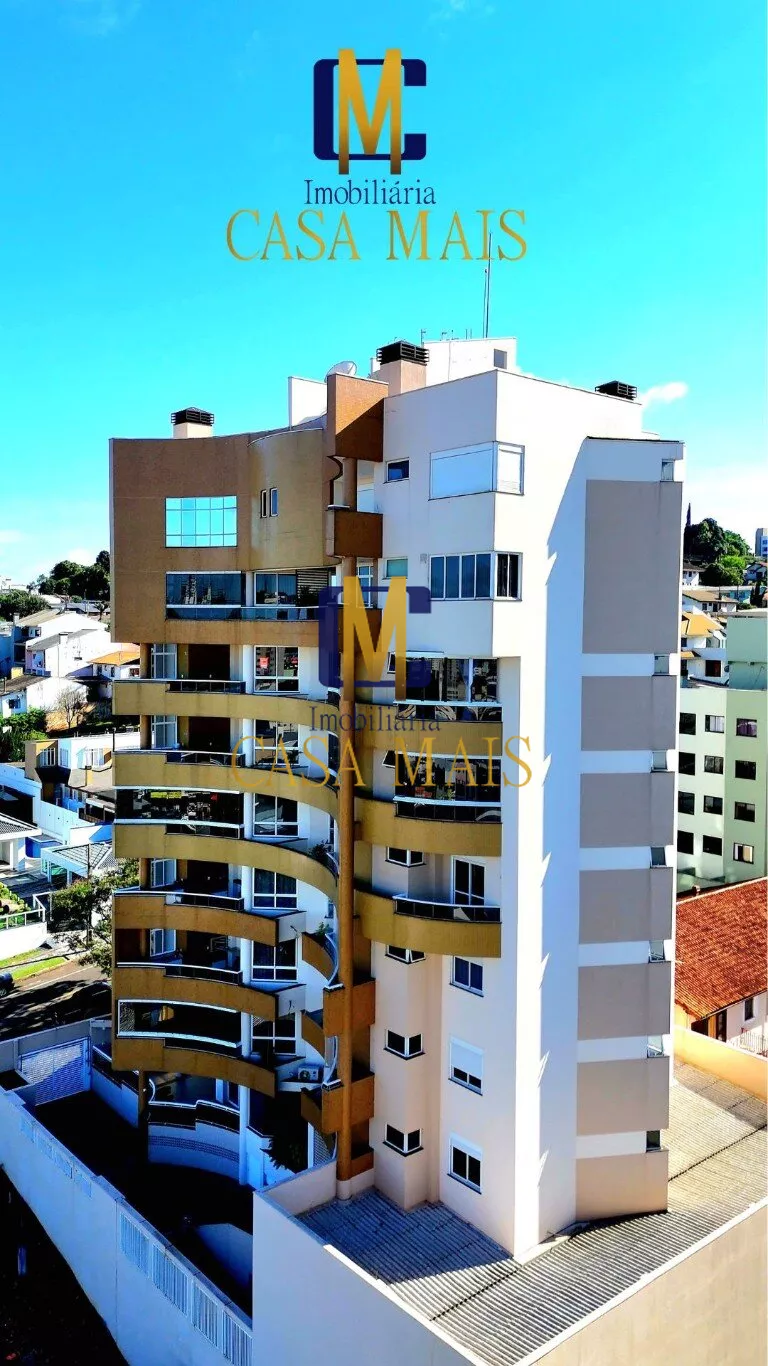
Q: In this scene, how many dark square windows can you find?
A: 12